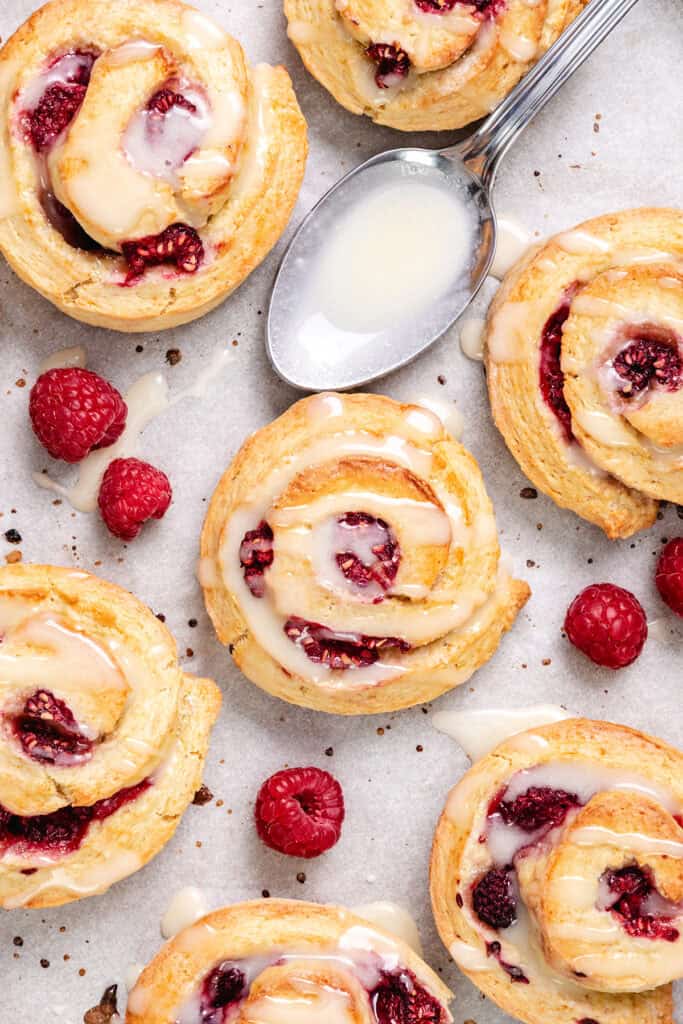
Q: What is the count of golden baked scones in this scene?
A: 7